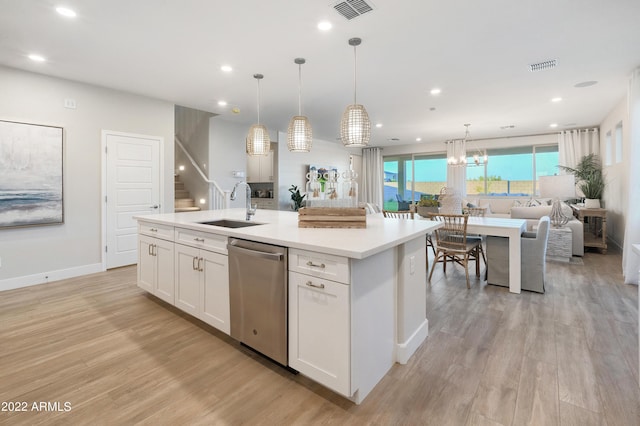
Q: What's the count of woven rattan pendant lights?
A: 3